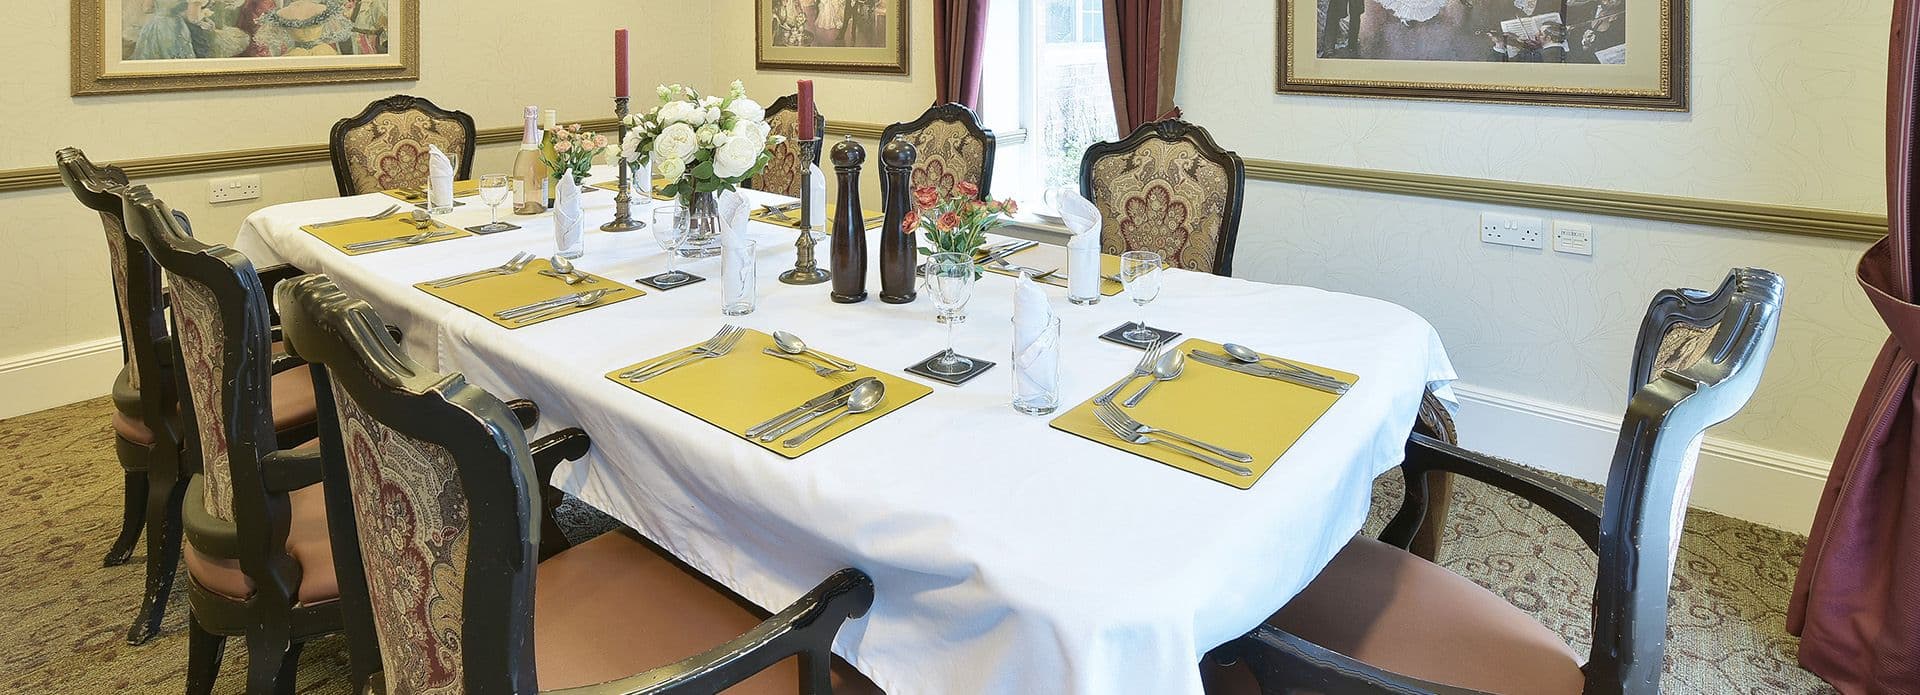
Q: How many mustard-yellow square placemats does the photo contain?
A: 8